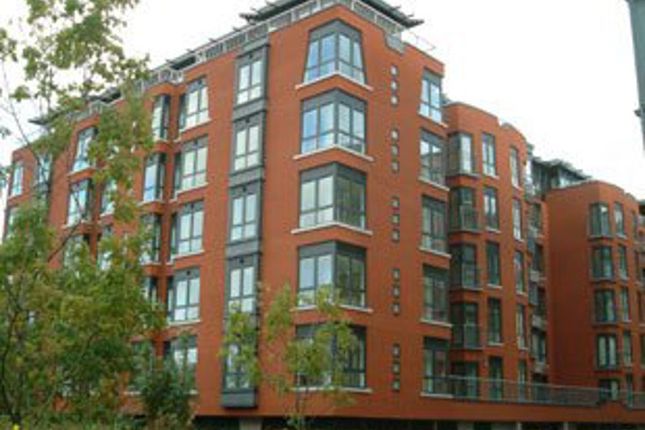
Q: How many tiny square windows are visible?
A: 15